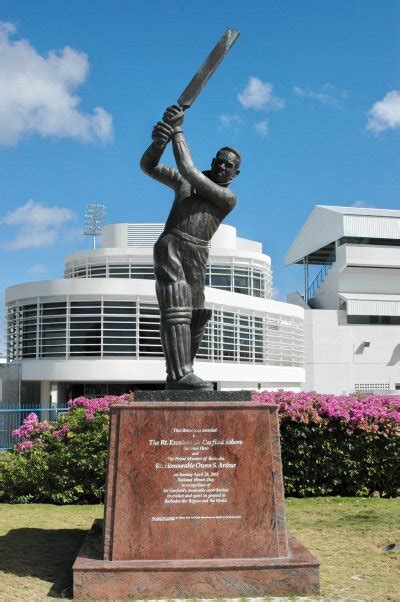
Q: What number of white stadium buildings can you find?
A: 2